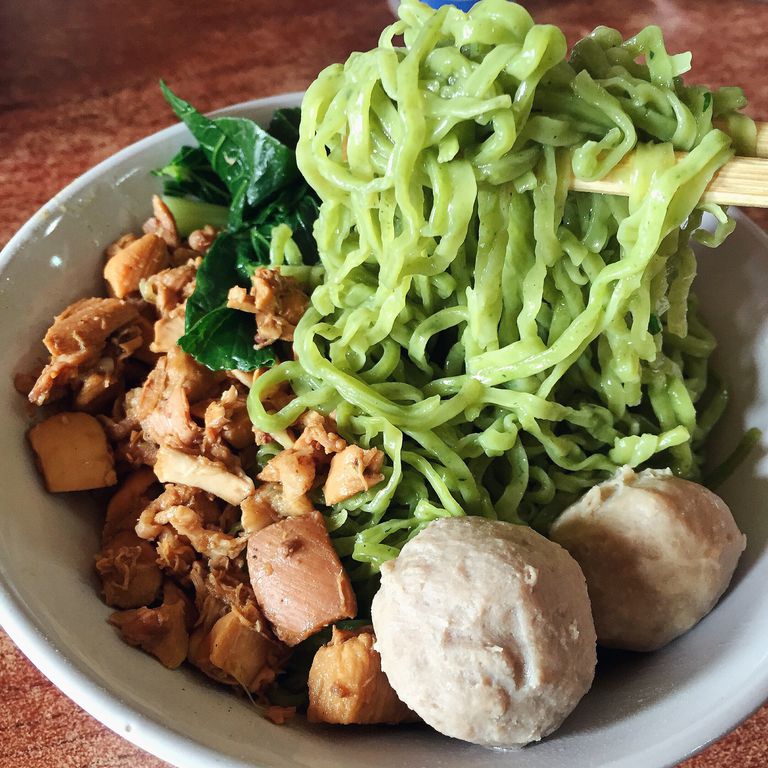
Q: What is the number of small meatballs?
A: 2